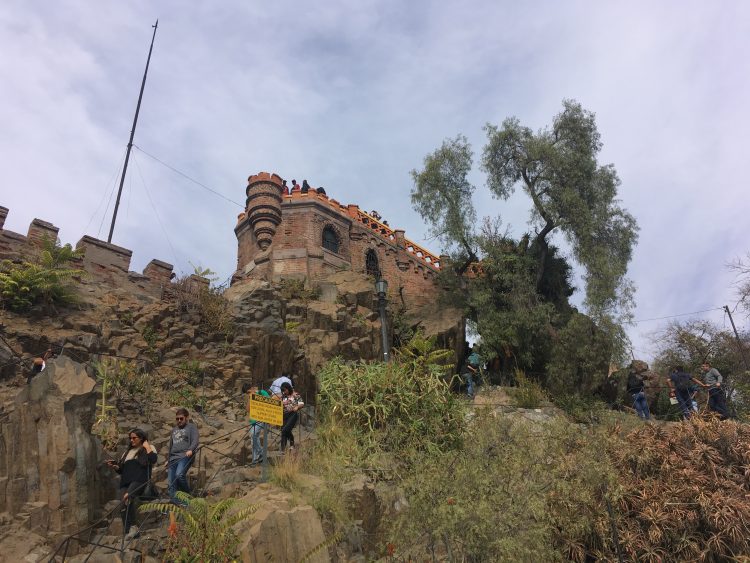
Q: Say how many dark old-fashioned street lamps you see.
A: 1